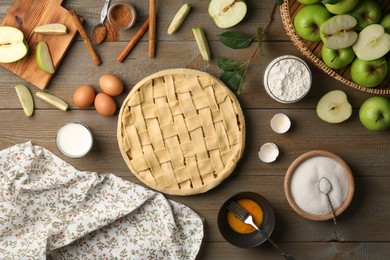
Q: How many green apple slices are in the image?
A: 6